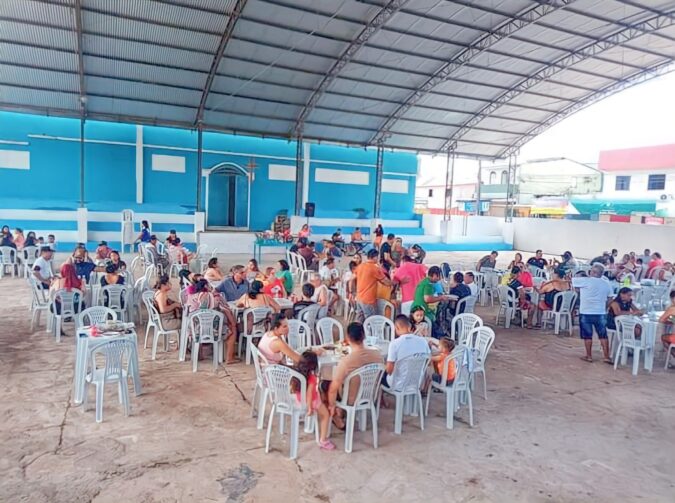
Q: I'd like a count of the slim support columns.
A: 6